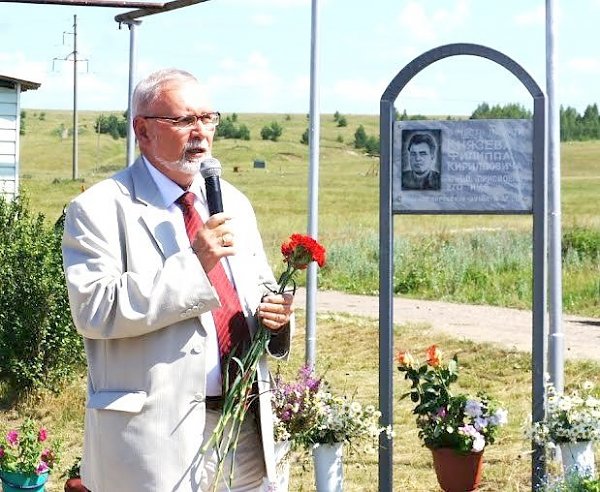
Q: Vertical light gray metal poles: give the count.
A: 3